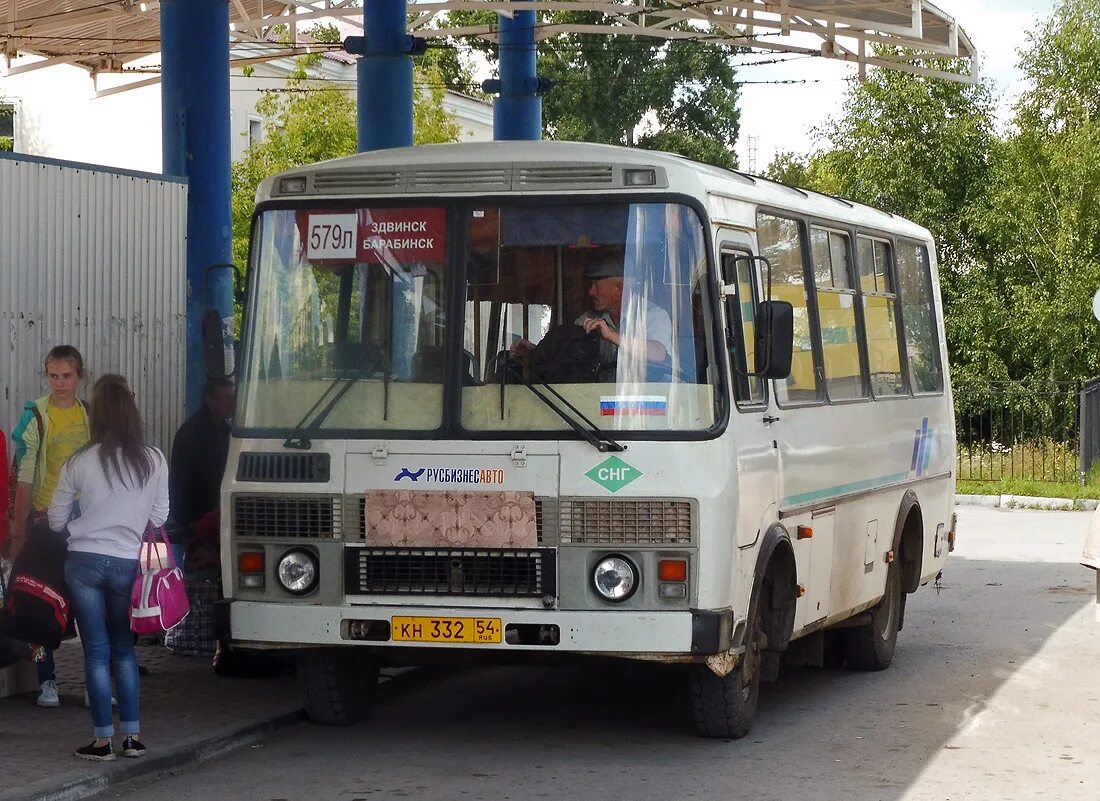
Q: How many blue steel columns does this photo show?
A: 3